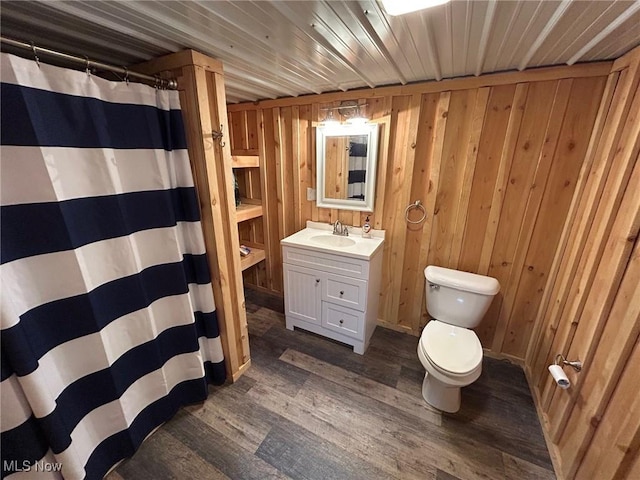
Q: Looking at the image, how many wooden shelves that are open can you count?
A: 3